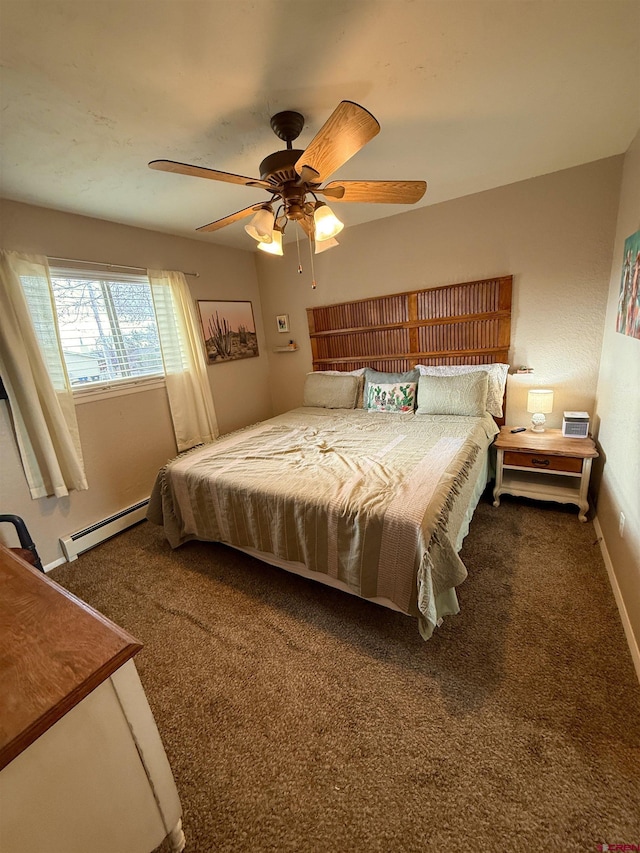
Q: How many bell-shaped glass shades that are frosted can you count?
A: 4